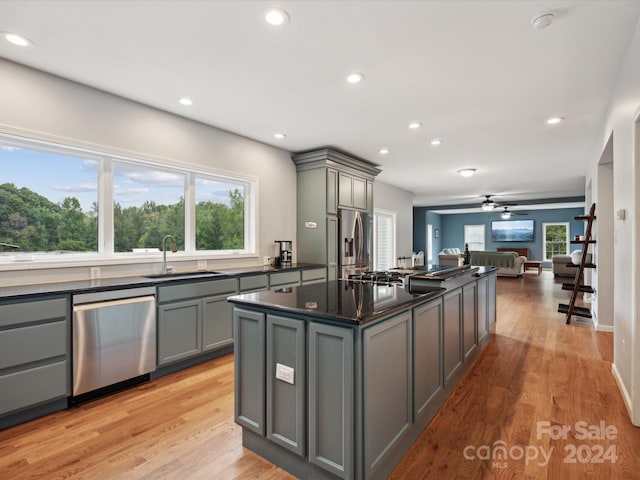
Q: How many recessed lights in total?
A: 9